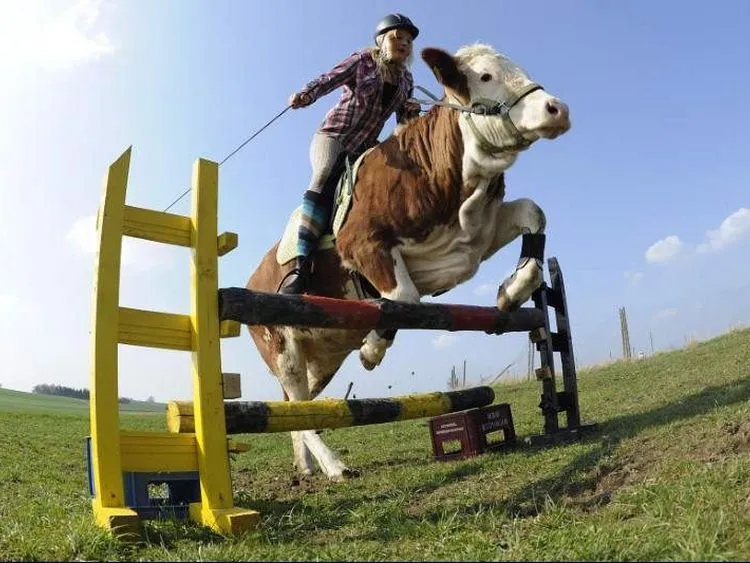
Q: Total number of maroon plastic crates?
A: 1